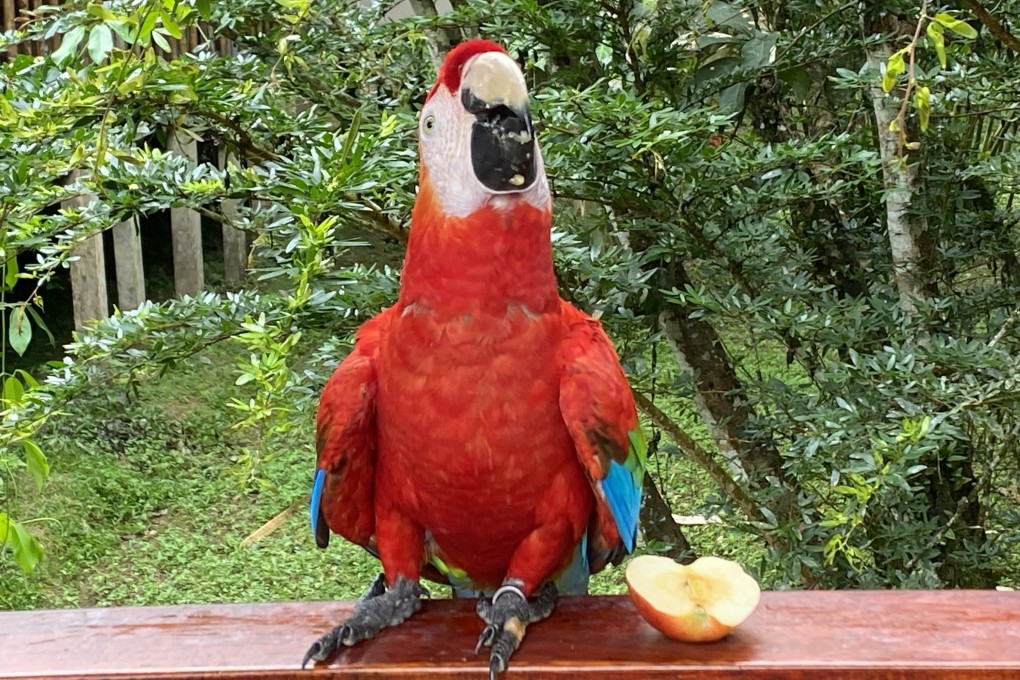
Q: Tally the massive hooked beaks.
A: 1